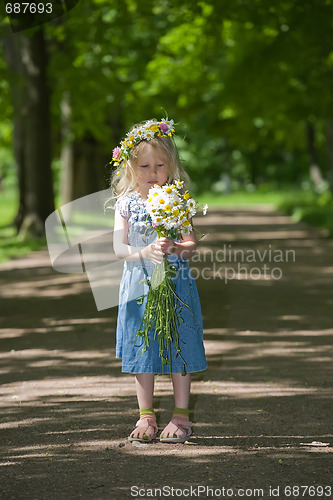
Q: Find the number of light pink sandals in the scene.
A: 2